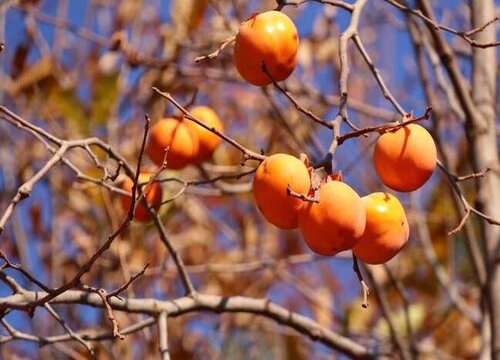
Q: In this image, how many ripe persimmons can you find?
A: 8